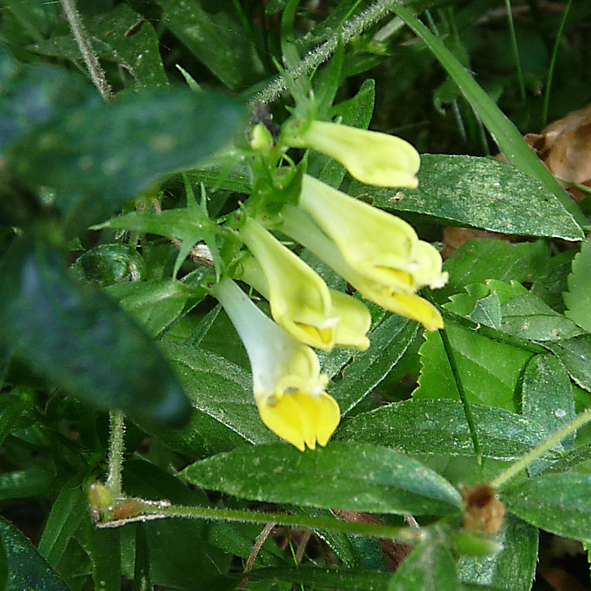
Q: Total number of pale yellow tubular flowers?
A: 6